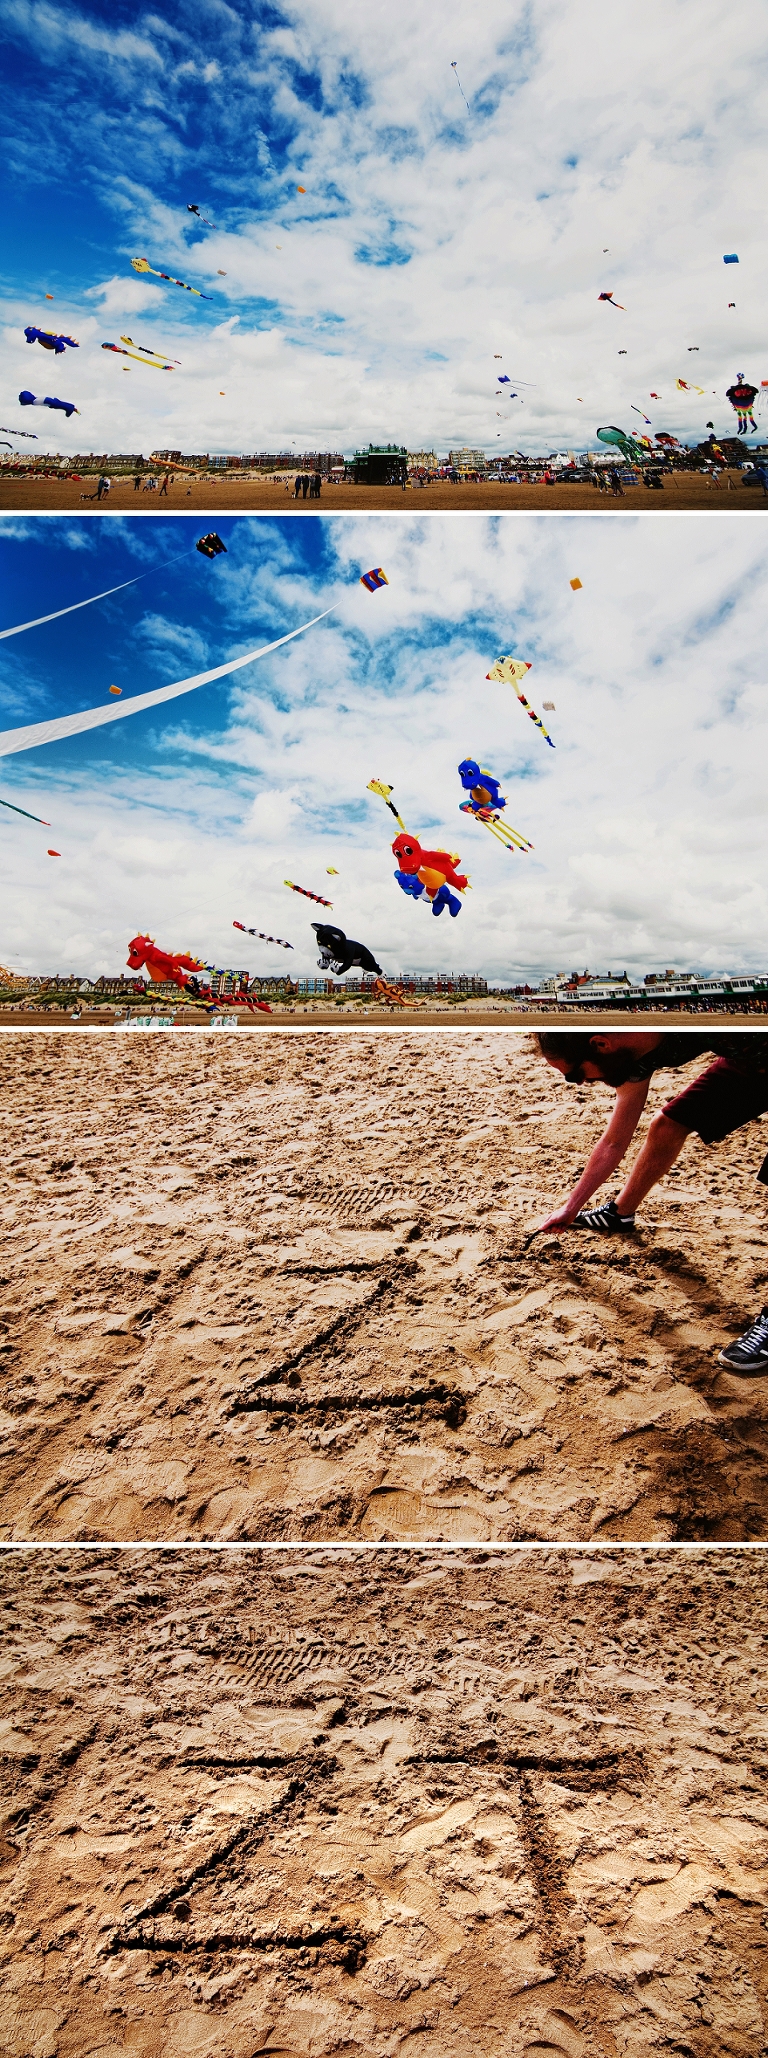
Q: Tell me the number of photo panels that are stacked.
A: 4